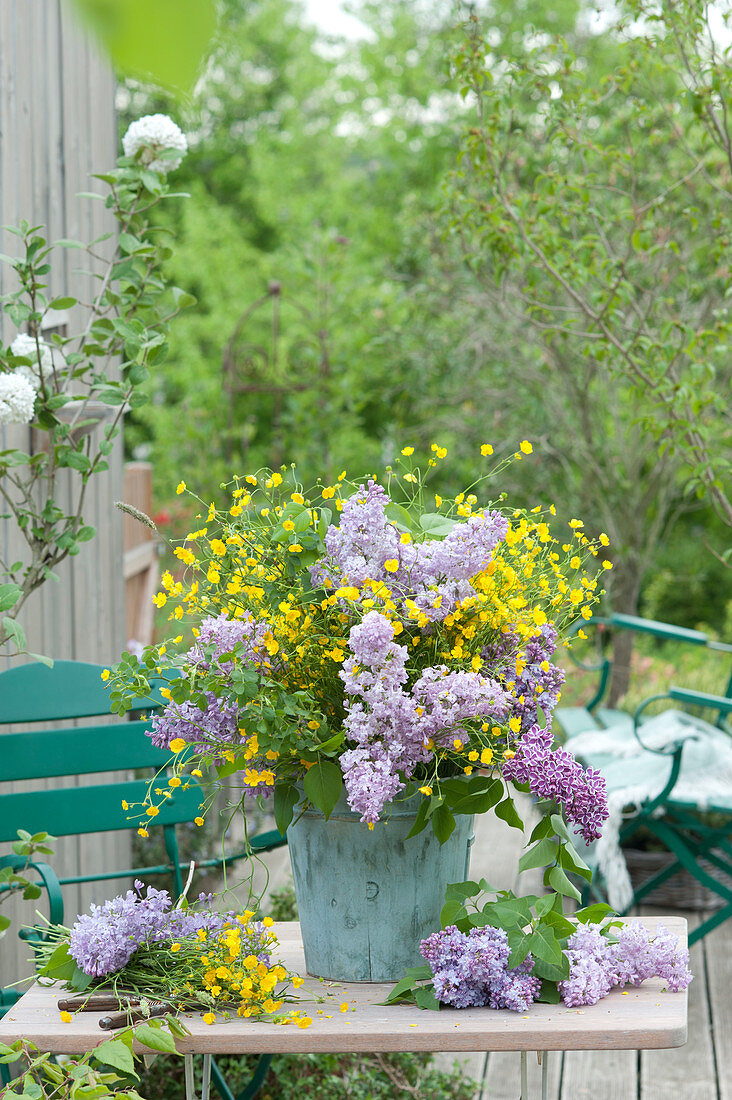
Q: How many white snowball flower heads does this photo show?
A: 3